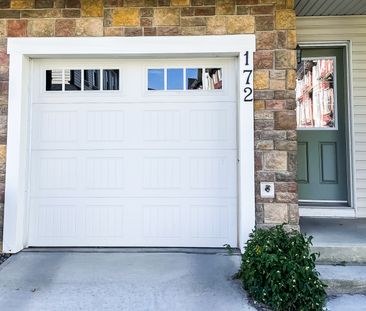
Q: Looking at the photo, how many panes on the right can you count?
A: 4